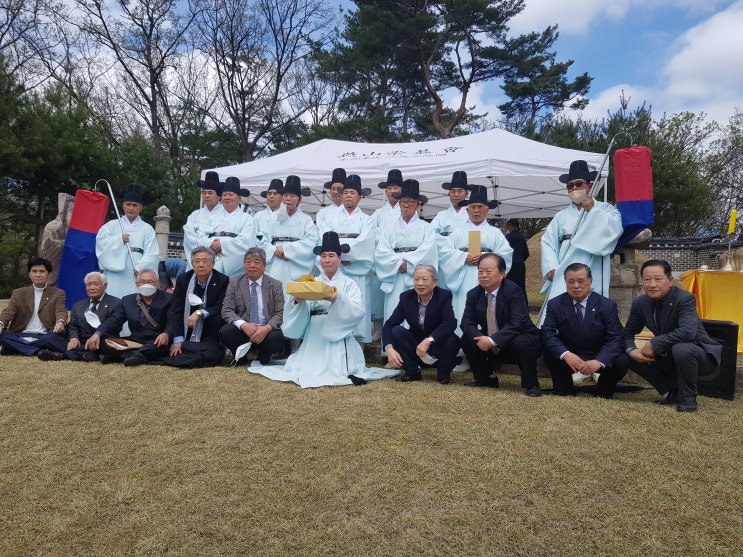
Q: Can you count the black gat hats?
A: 13